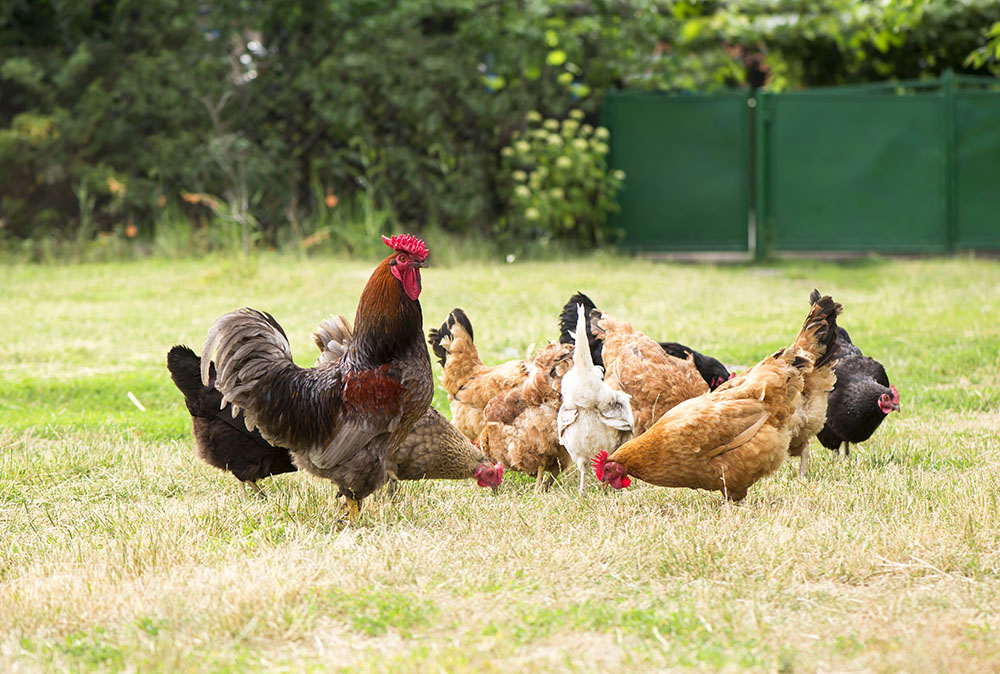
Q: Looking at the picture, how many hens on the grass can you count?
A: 10